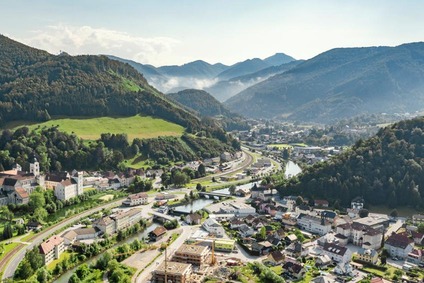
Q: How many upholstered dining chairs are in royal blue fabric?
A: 0